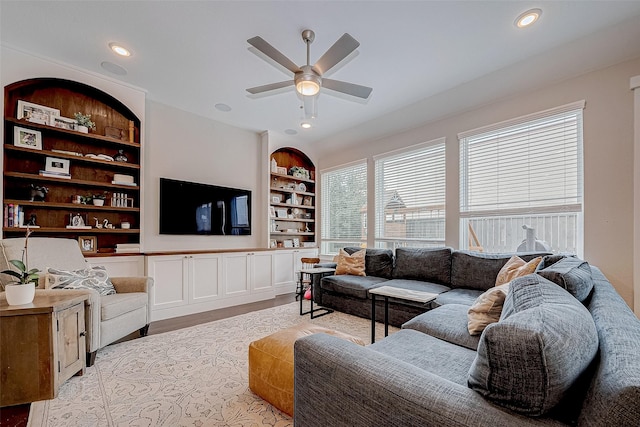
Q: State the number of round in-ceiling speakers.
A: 3